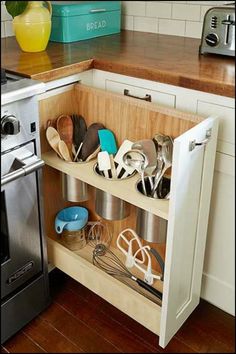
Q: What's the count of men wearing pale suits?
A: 0